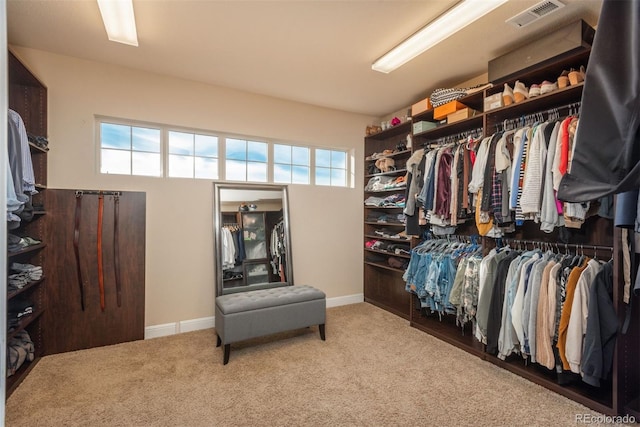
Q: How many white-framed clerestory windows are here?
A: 5